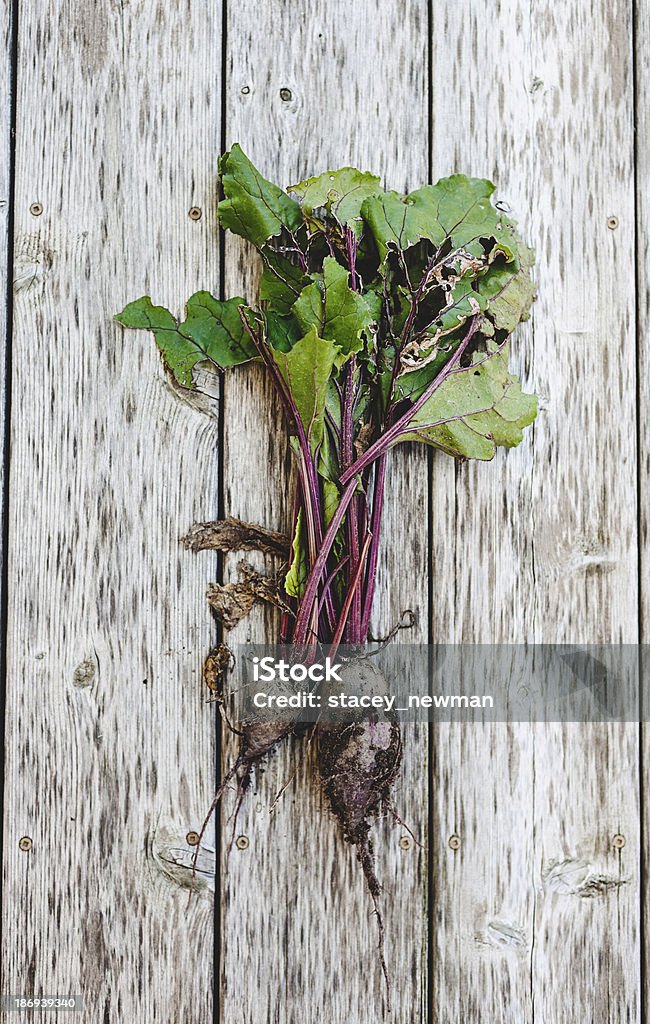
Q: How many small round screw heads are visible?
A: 9